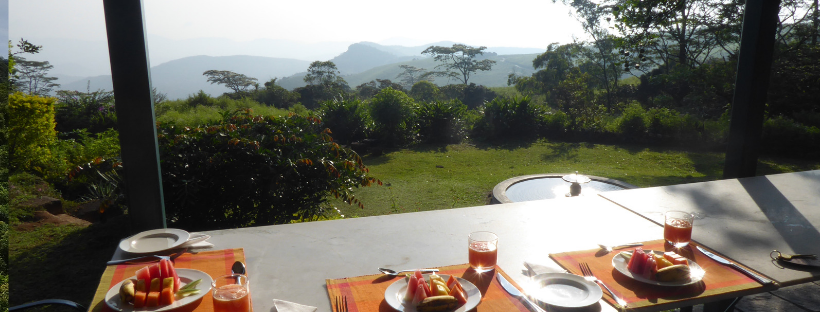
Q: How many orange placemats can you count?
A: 3